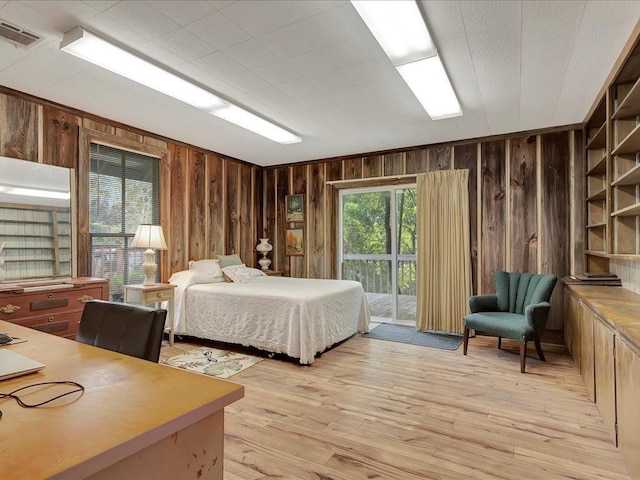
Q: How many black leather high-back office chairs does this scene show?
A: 1